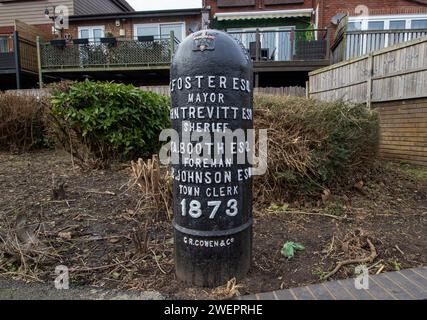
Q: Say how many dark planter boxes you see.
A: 4